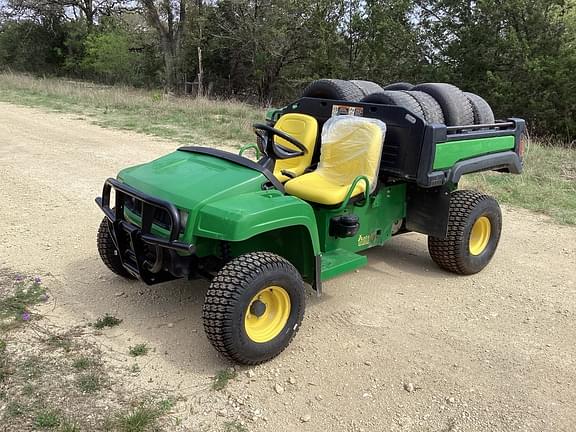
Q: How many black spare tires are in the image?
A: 7